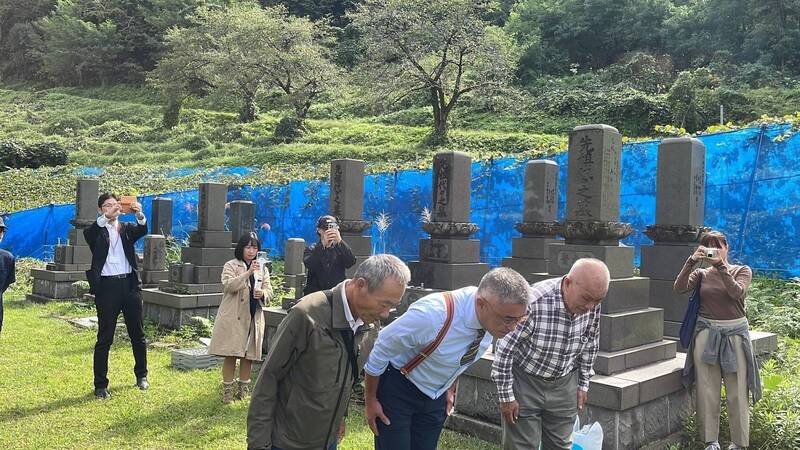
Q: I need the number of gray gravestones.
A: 11